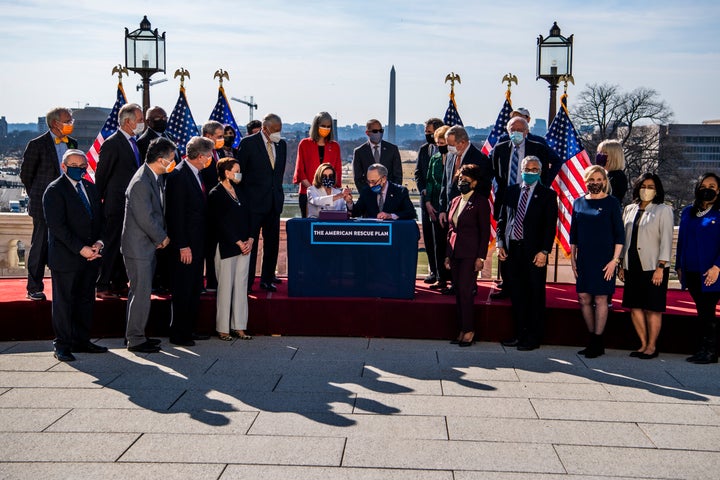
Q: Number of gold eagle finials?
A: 6